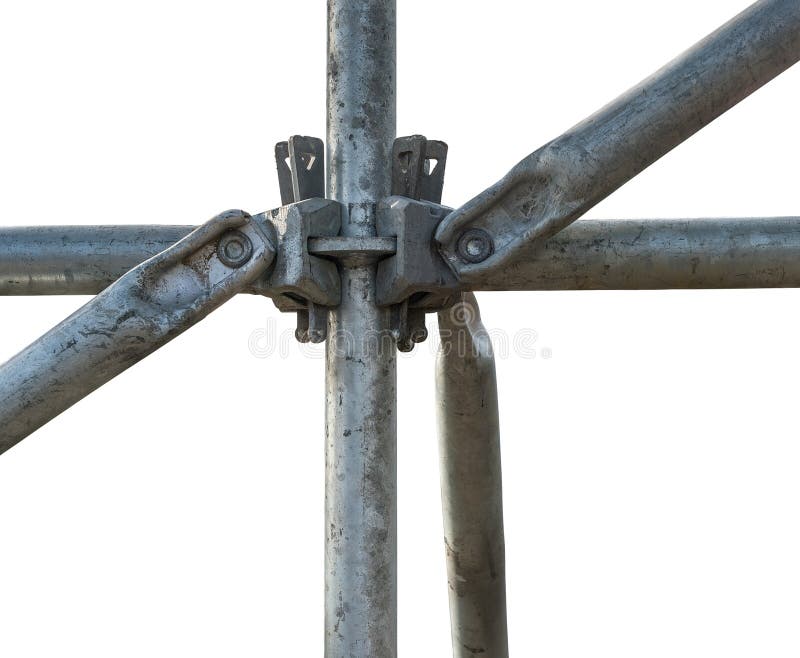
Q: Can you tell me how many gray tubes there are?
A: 6